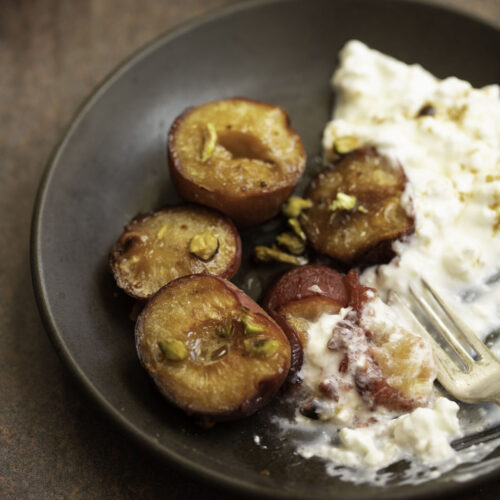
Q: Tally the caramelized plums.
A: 5